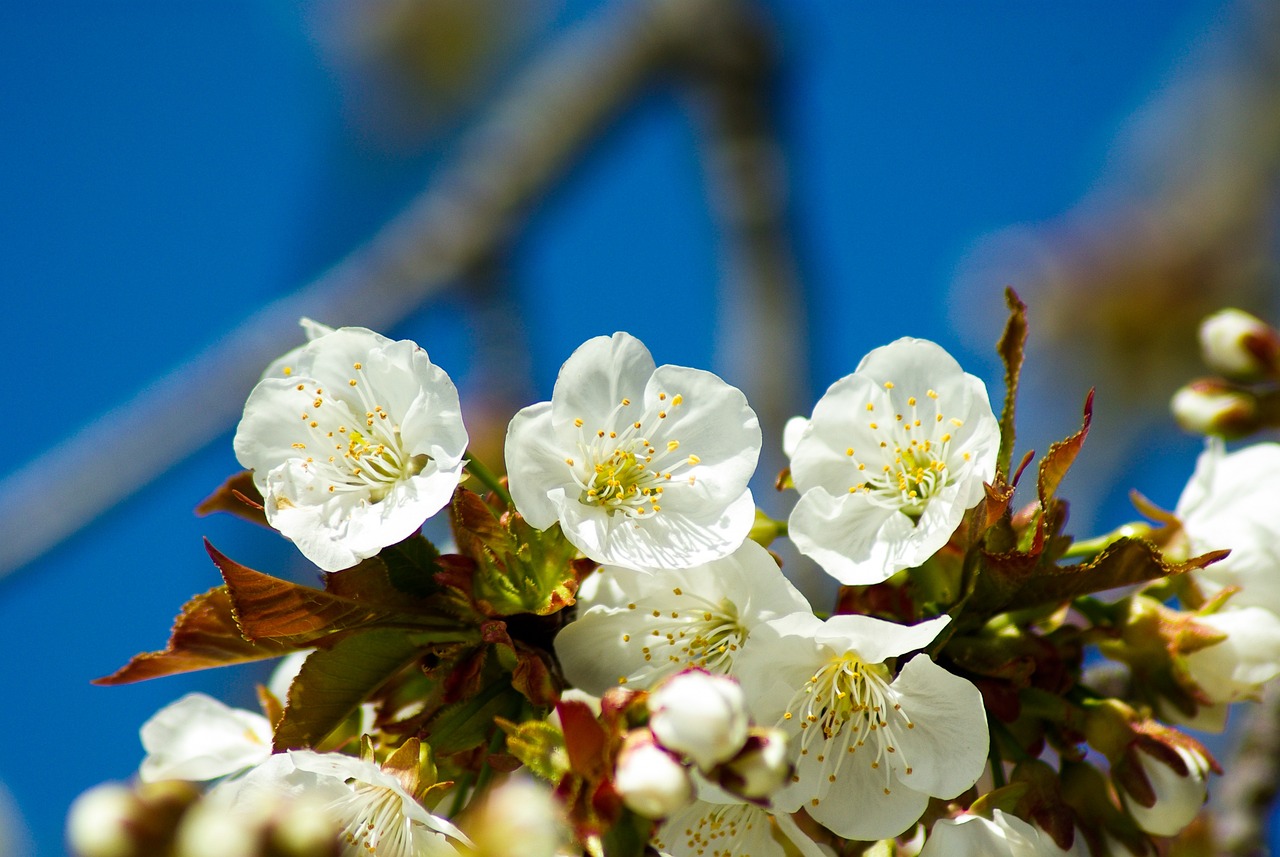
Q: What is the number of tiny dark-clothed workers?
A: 0